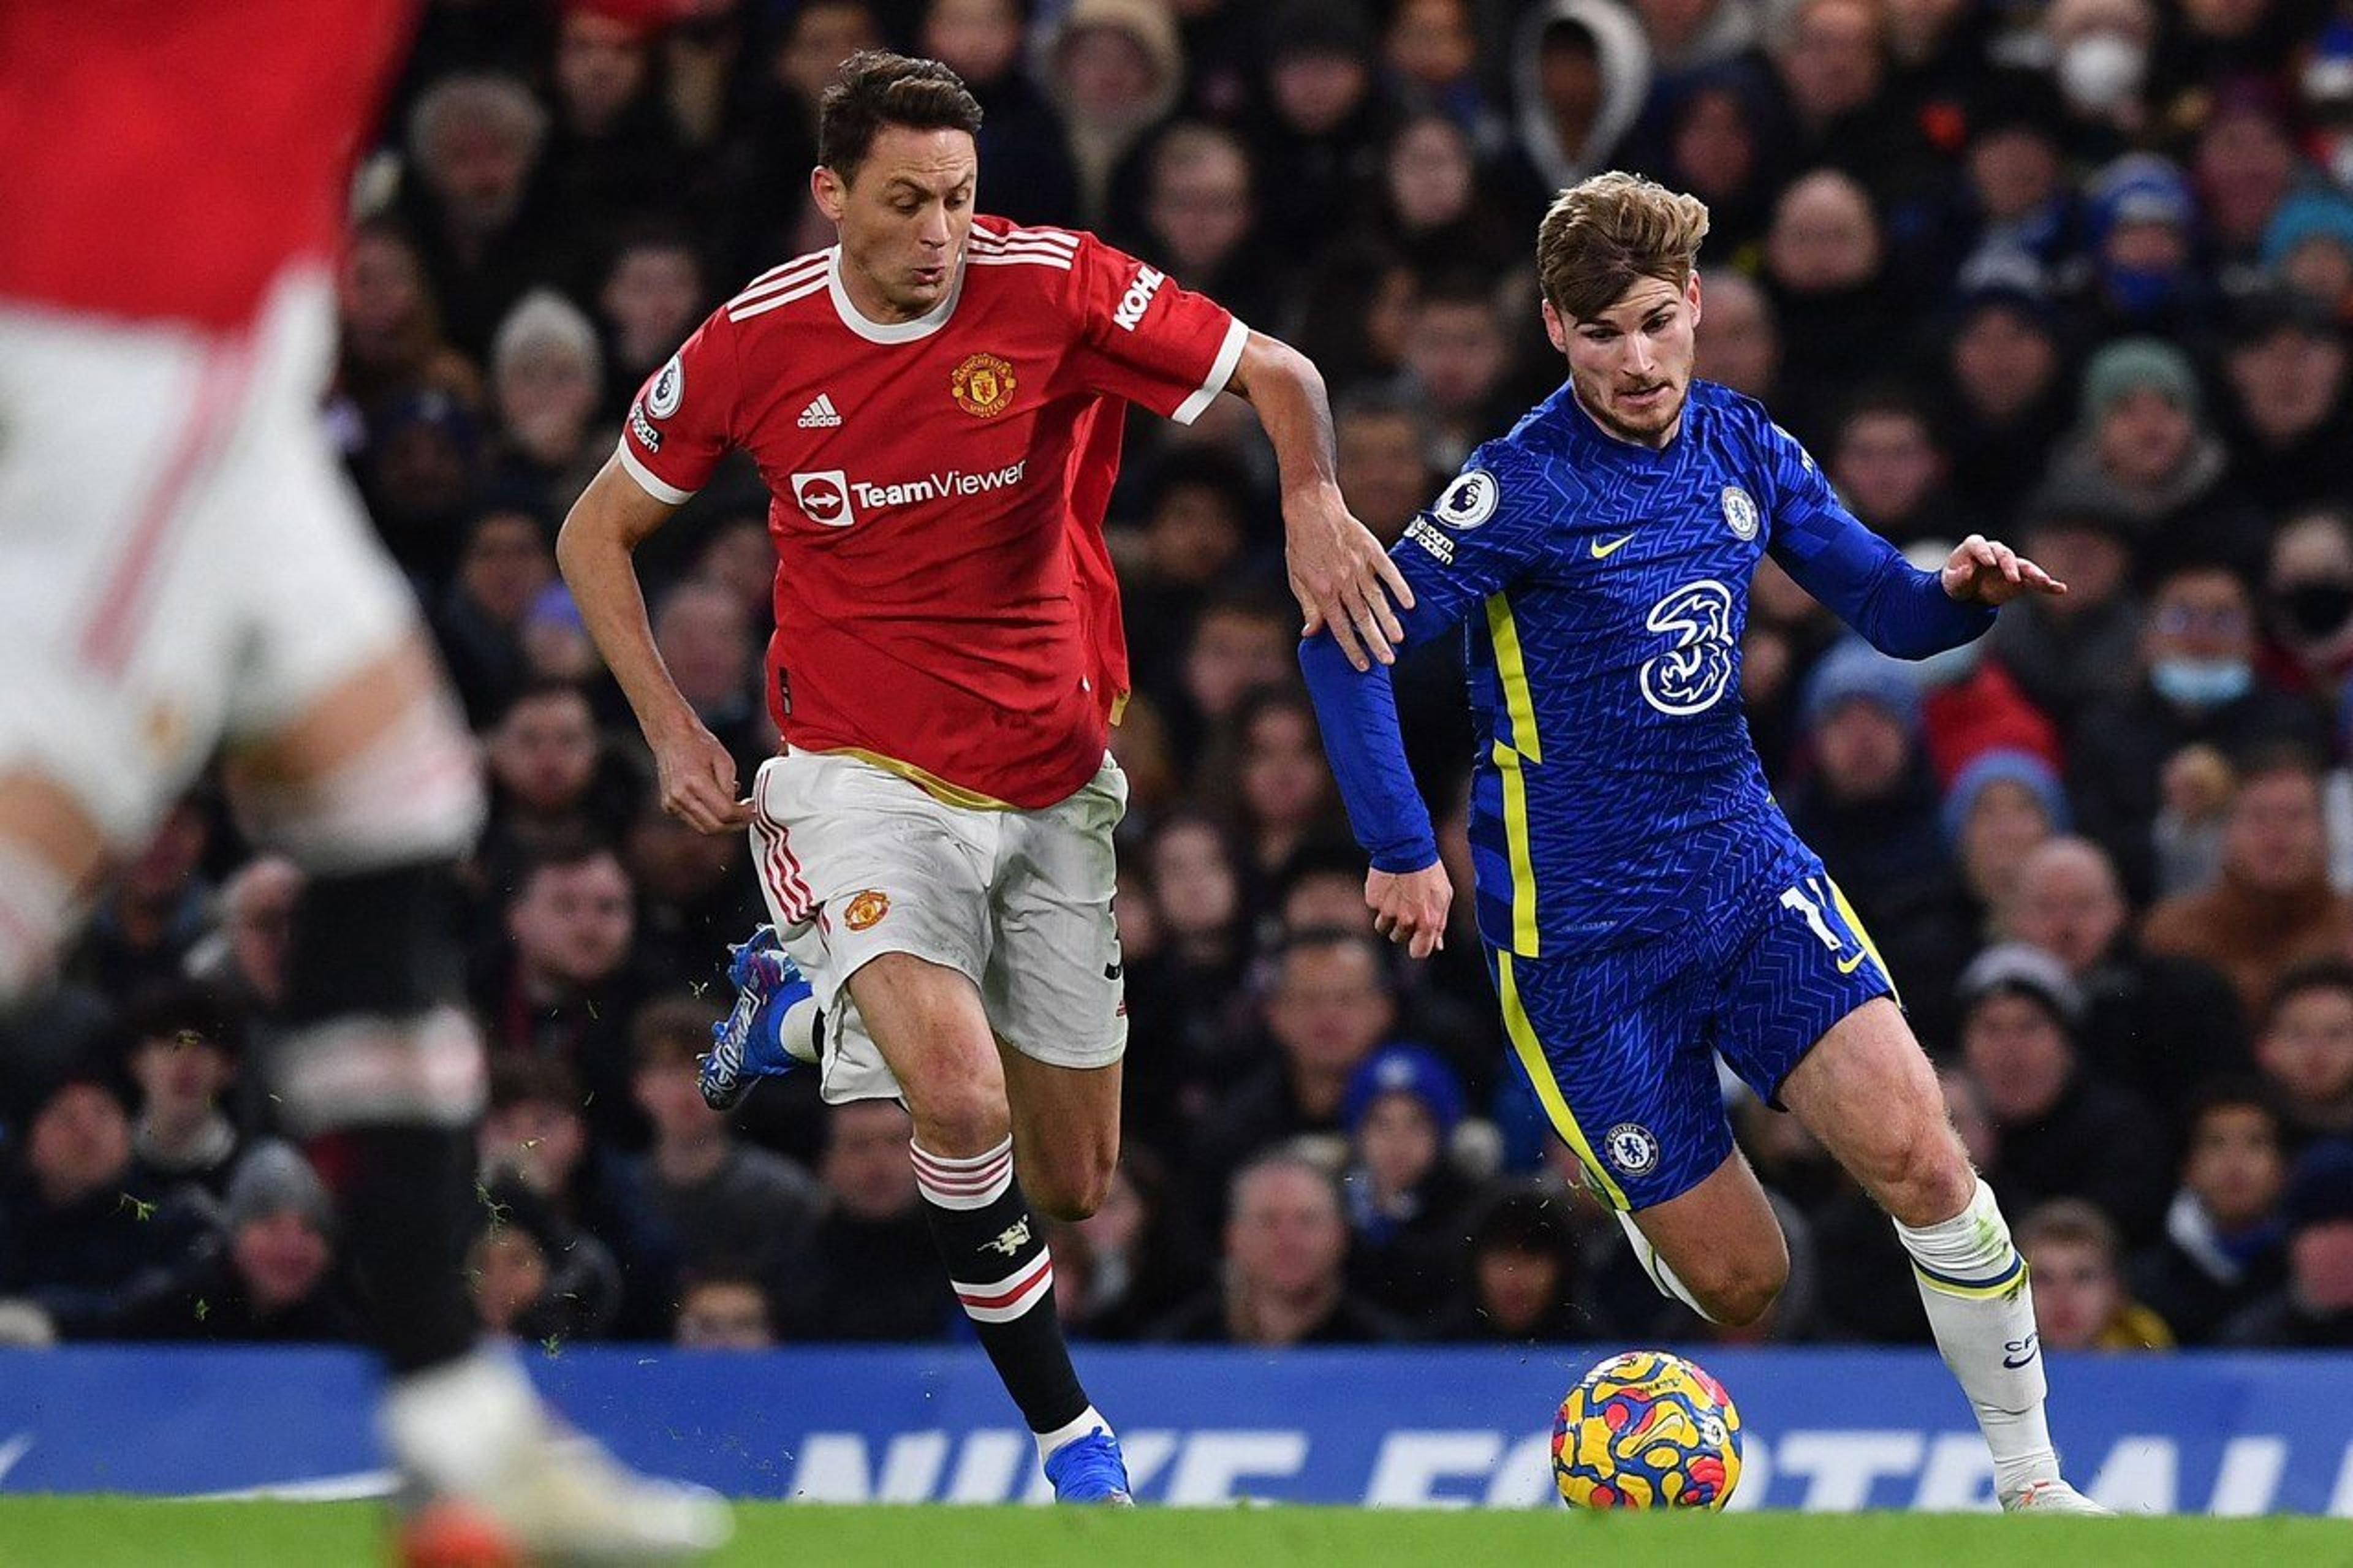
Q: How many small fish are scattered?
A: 0